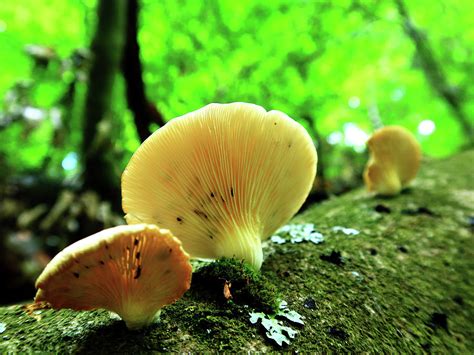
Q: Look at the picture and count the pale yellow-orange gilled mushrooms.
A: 3